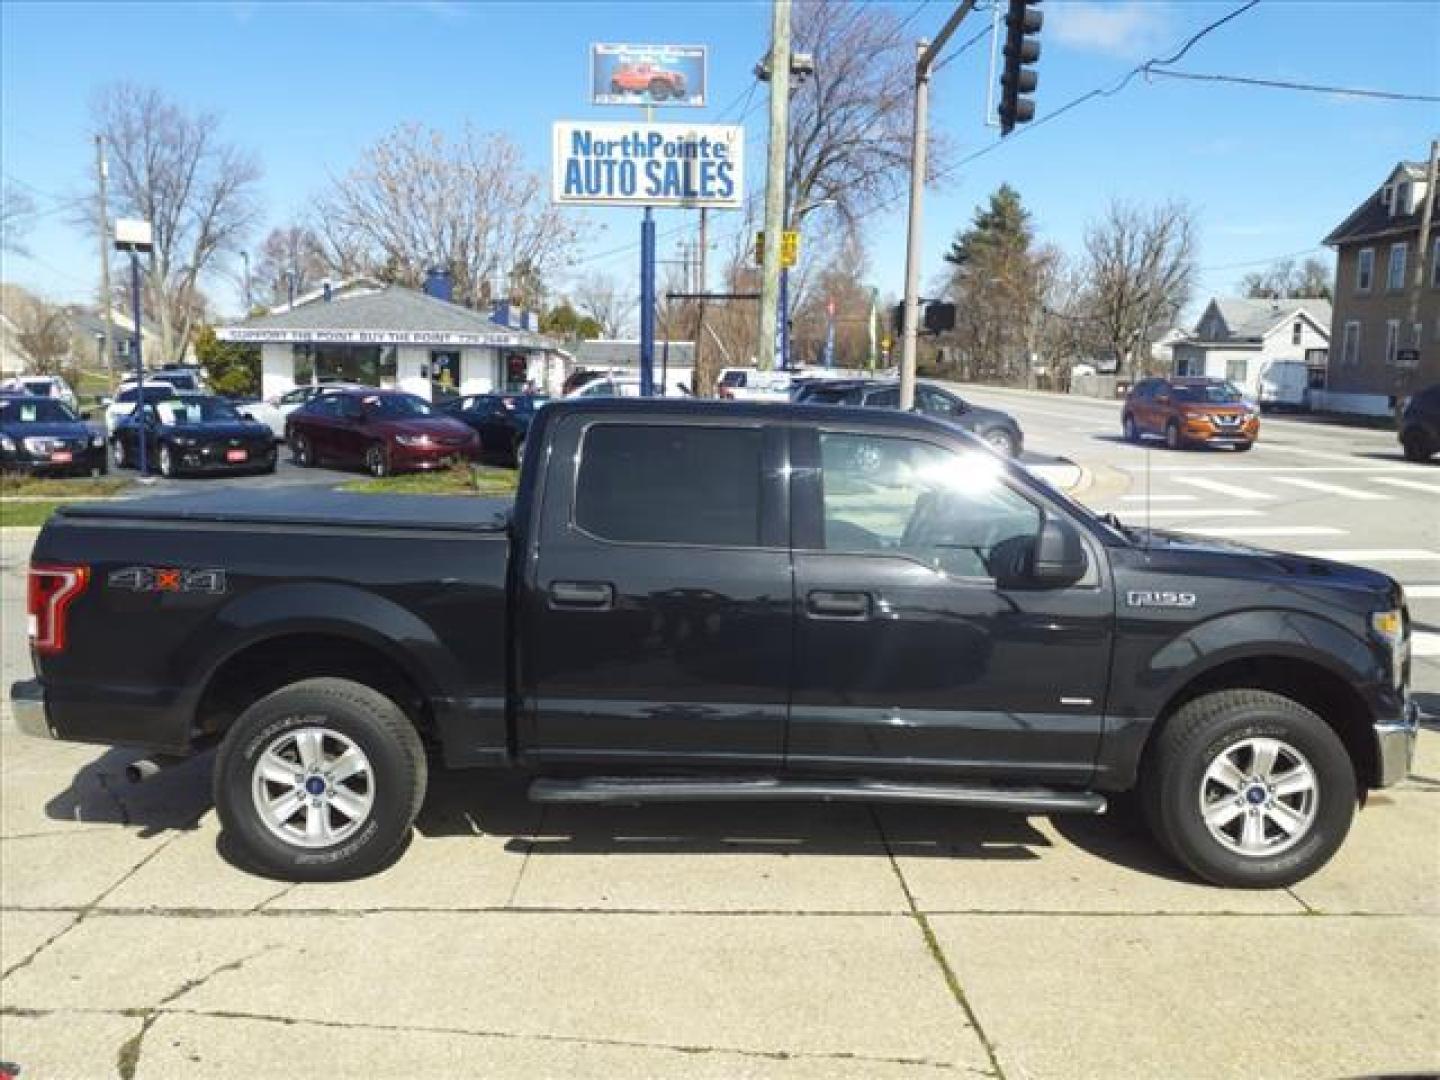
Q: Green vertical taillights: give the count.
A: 0